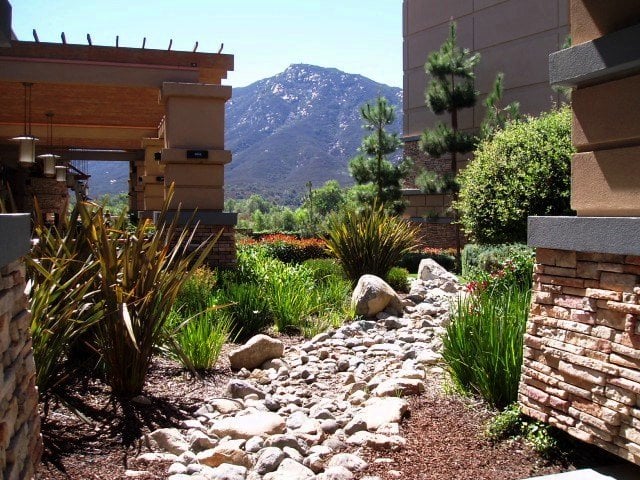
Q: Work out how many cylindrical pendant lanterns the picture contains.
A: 3